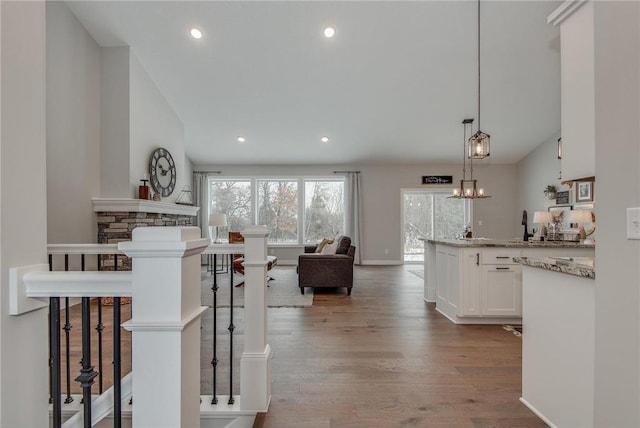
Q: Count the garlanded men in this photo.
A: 0